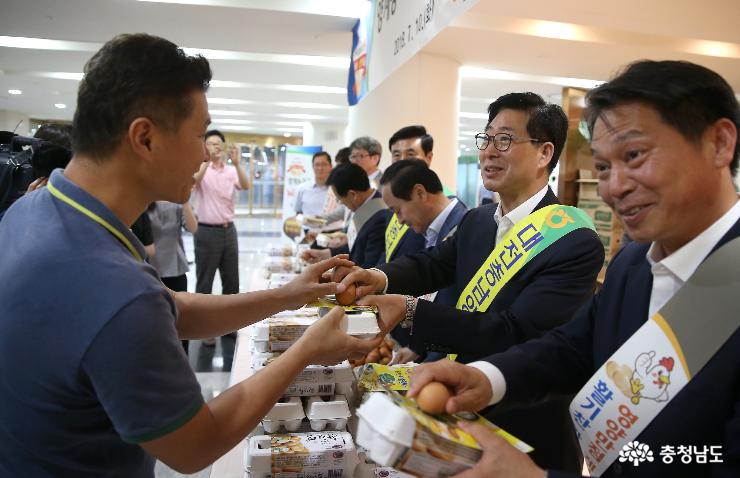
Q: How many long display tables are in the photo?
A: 1